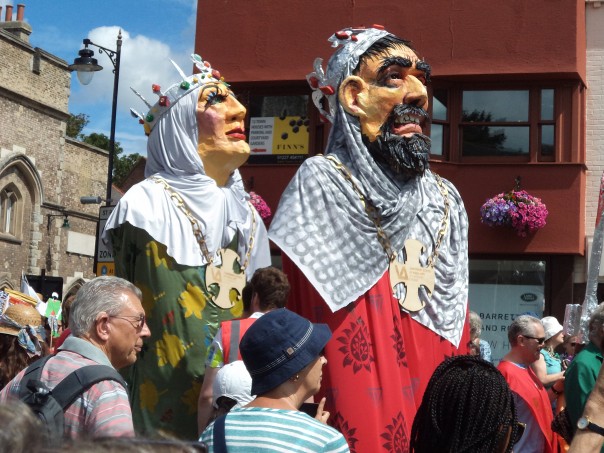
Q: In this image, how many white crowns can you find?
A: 2